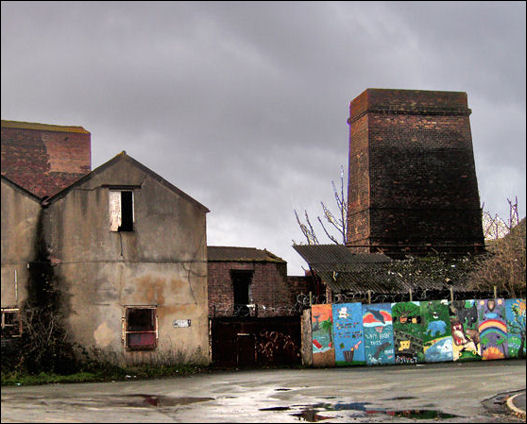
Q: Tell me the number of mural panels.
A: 8